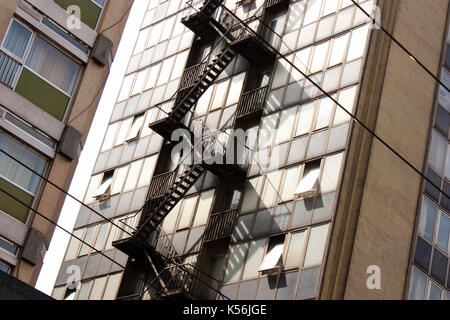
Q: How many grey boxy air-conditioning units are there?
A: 3